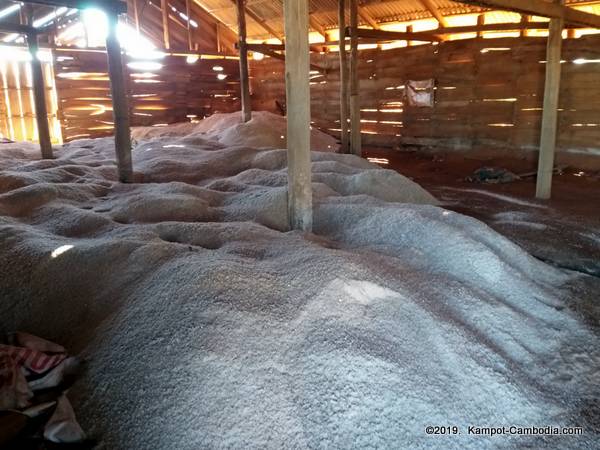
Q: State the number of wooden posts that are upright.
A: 7